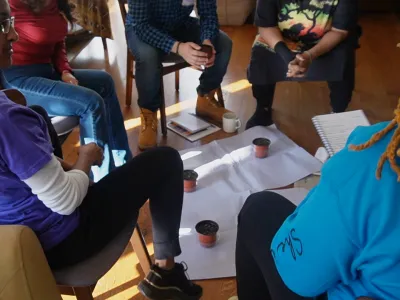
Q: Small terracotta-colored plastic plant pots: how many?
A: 3